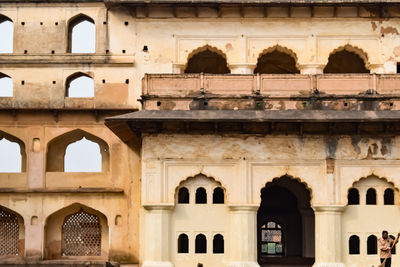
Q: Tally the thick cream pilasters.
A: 3